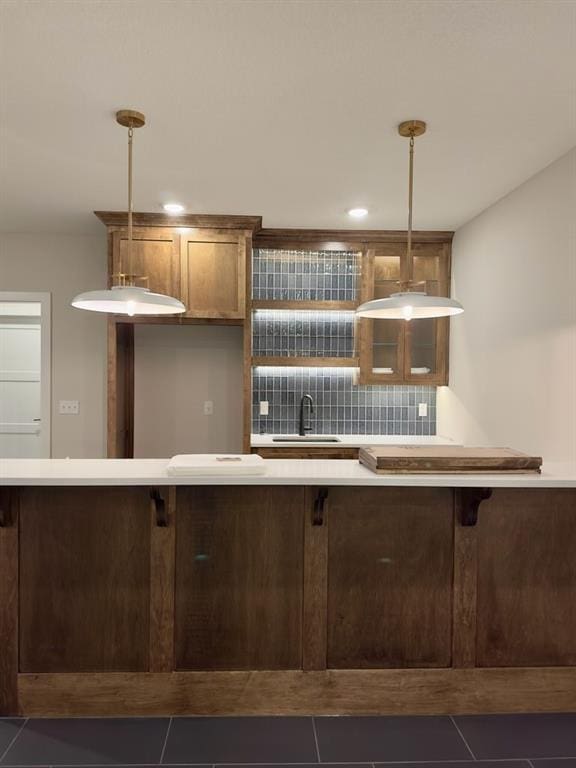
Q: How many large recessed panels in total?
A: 4